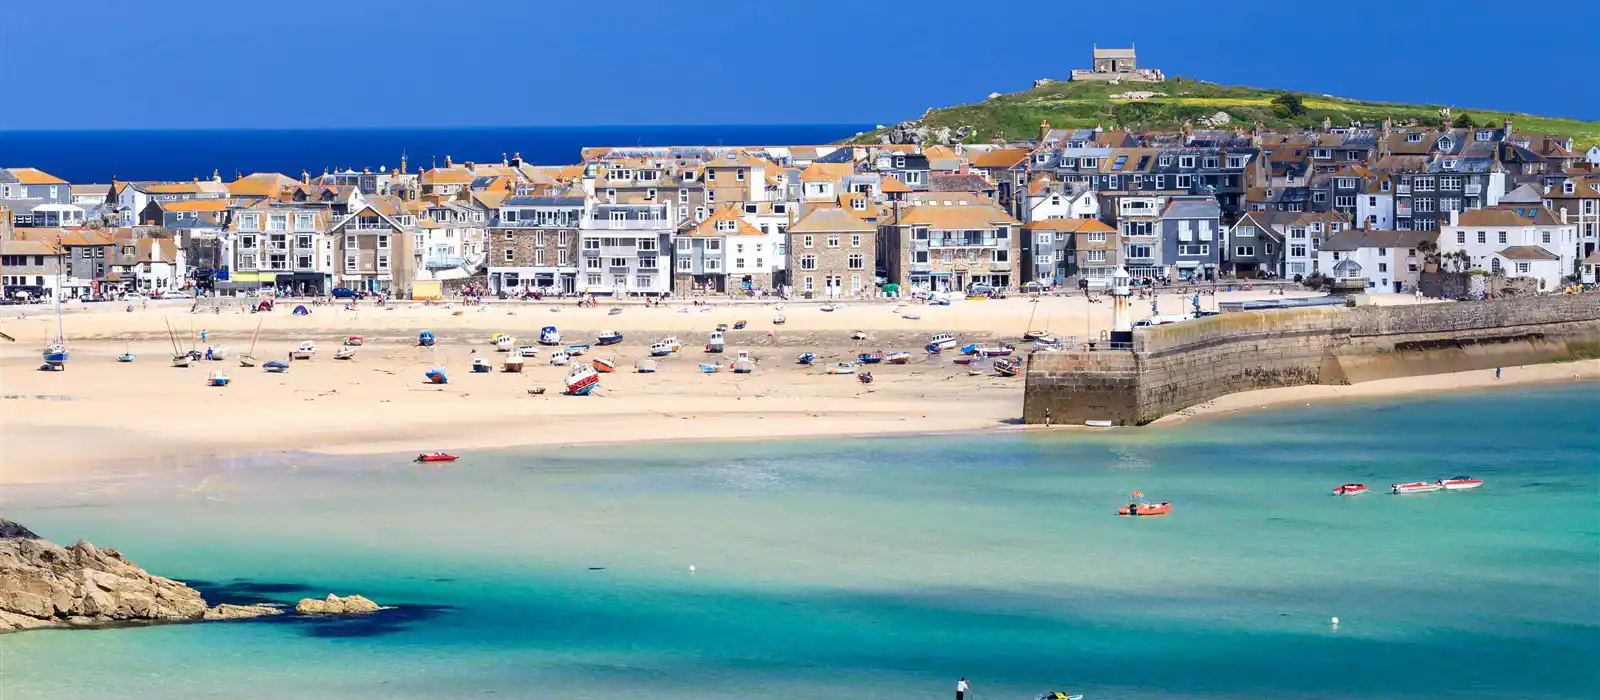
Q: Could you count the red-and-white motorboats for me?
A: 3